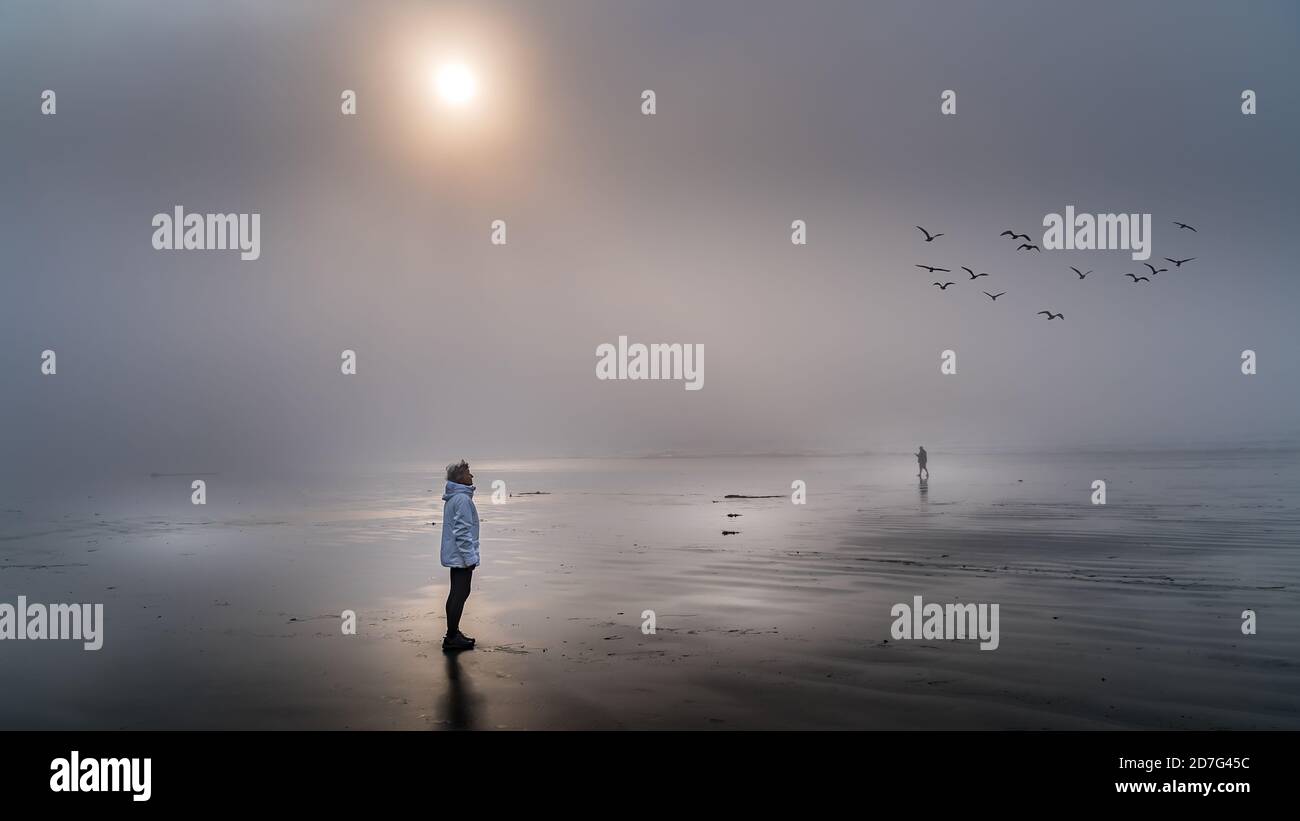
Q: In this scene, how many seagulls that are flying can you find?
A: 13